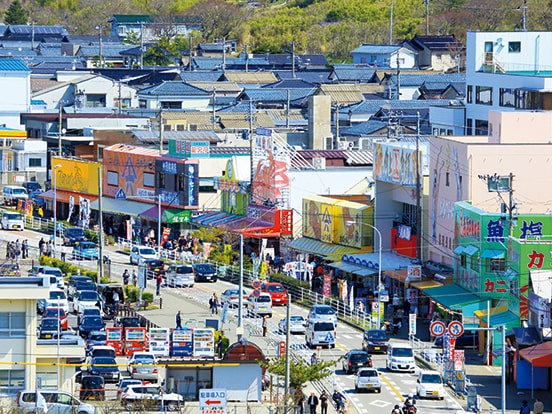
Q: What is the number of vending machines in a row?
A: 5